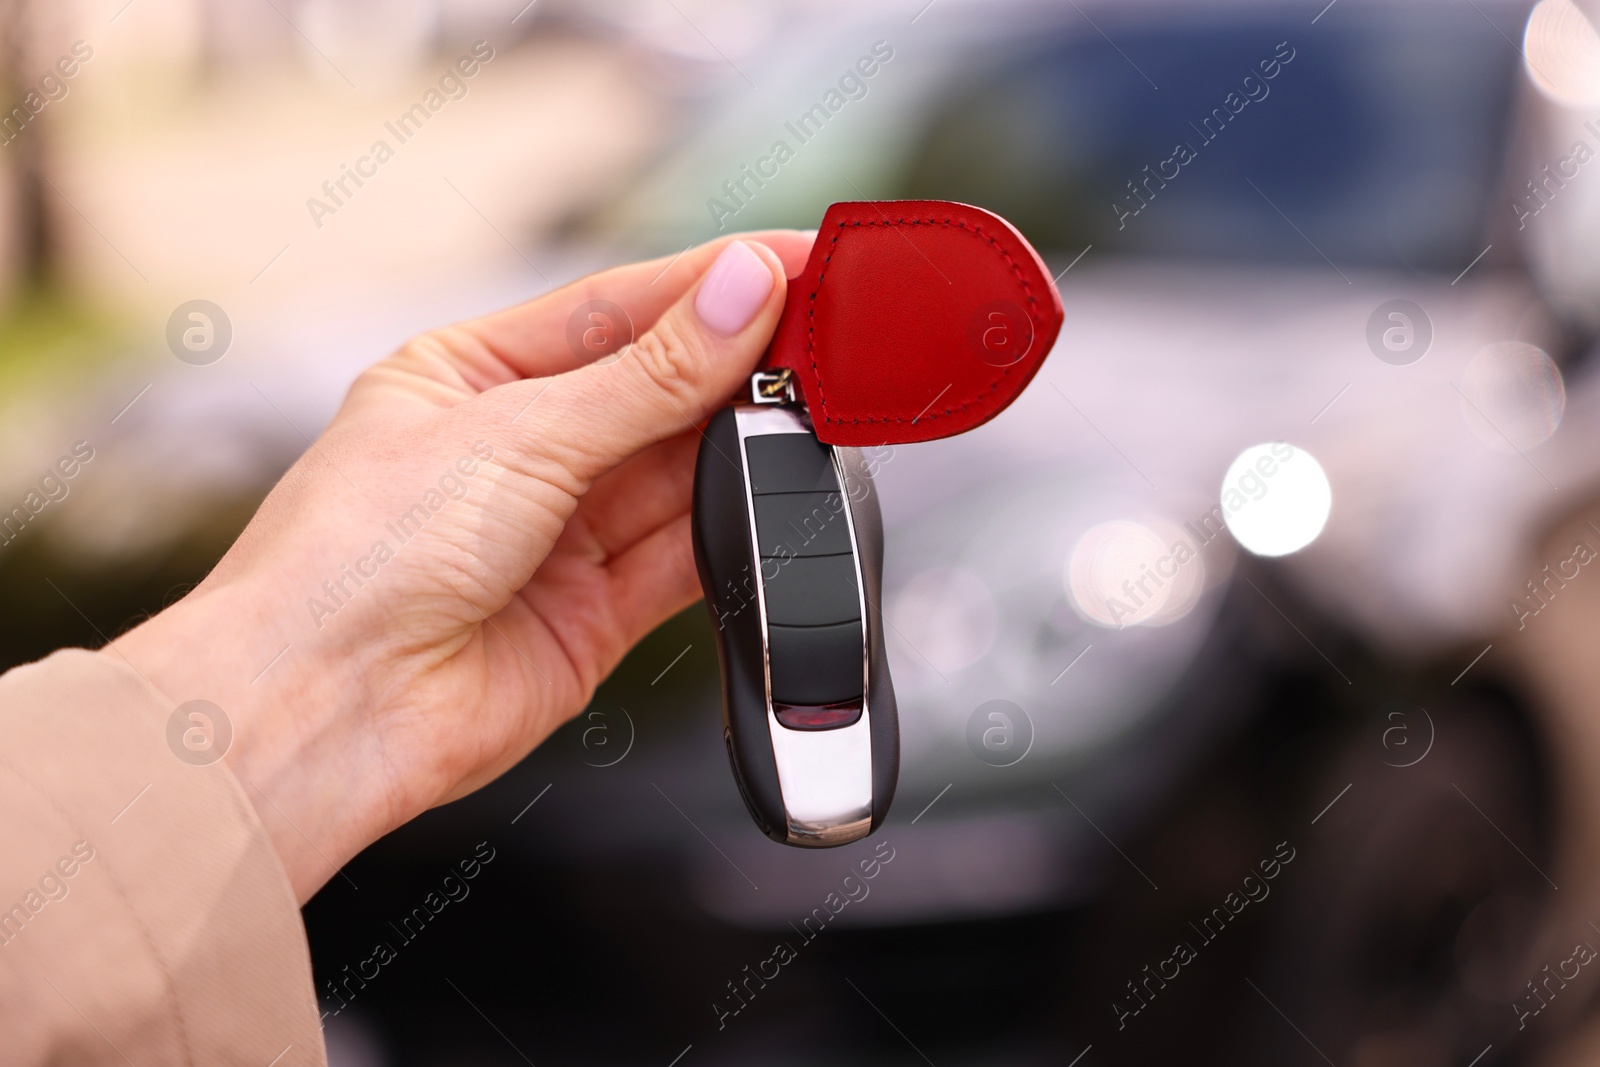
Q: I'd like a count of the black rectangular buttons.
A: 4